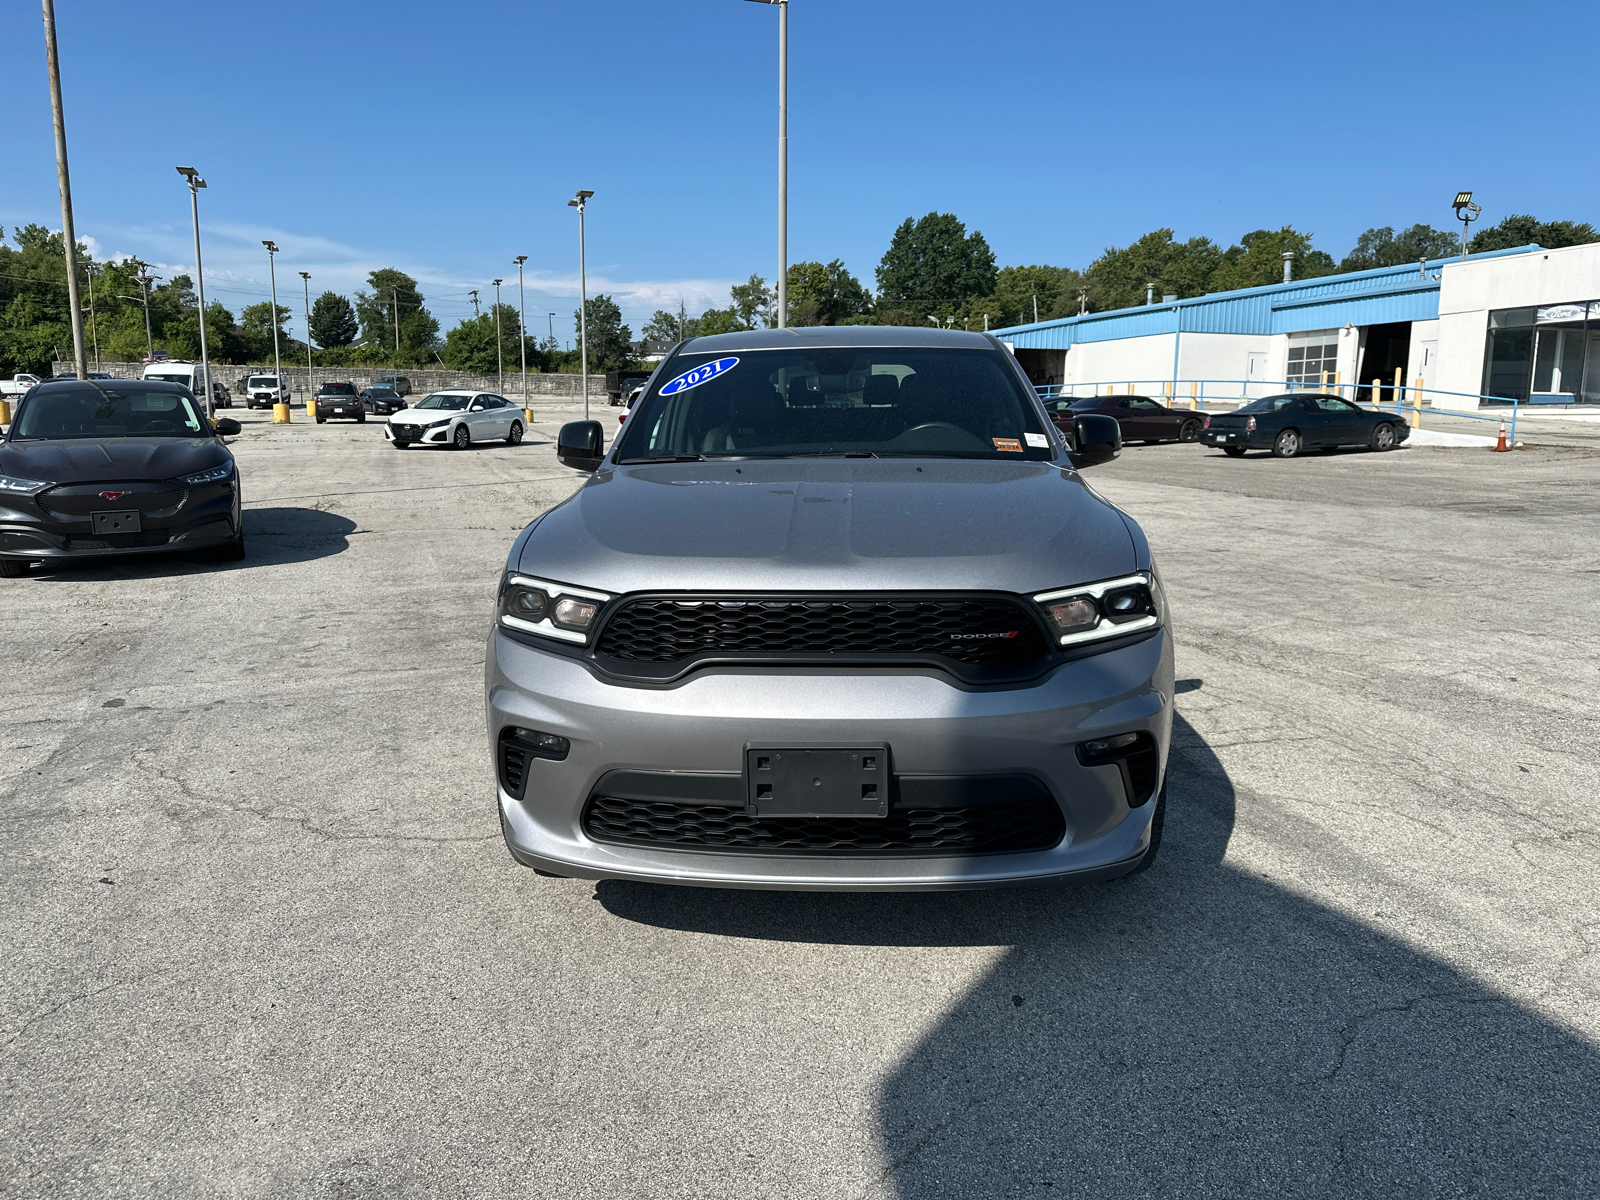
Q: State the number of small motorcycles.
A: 0